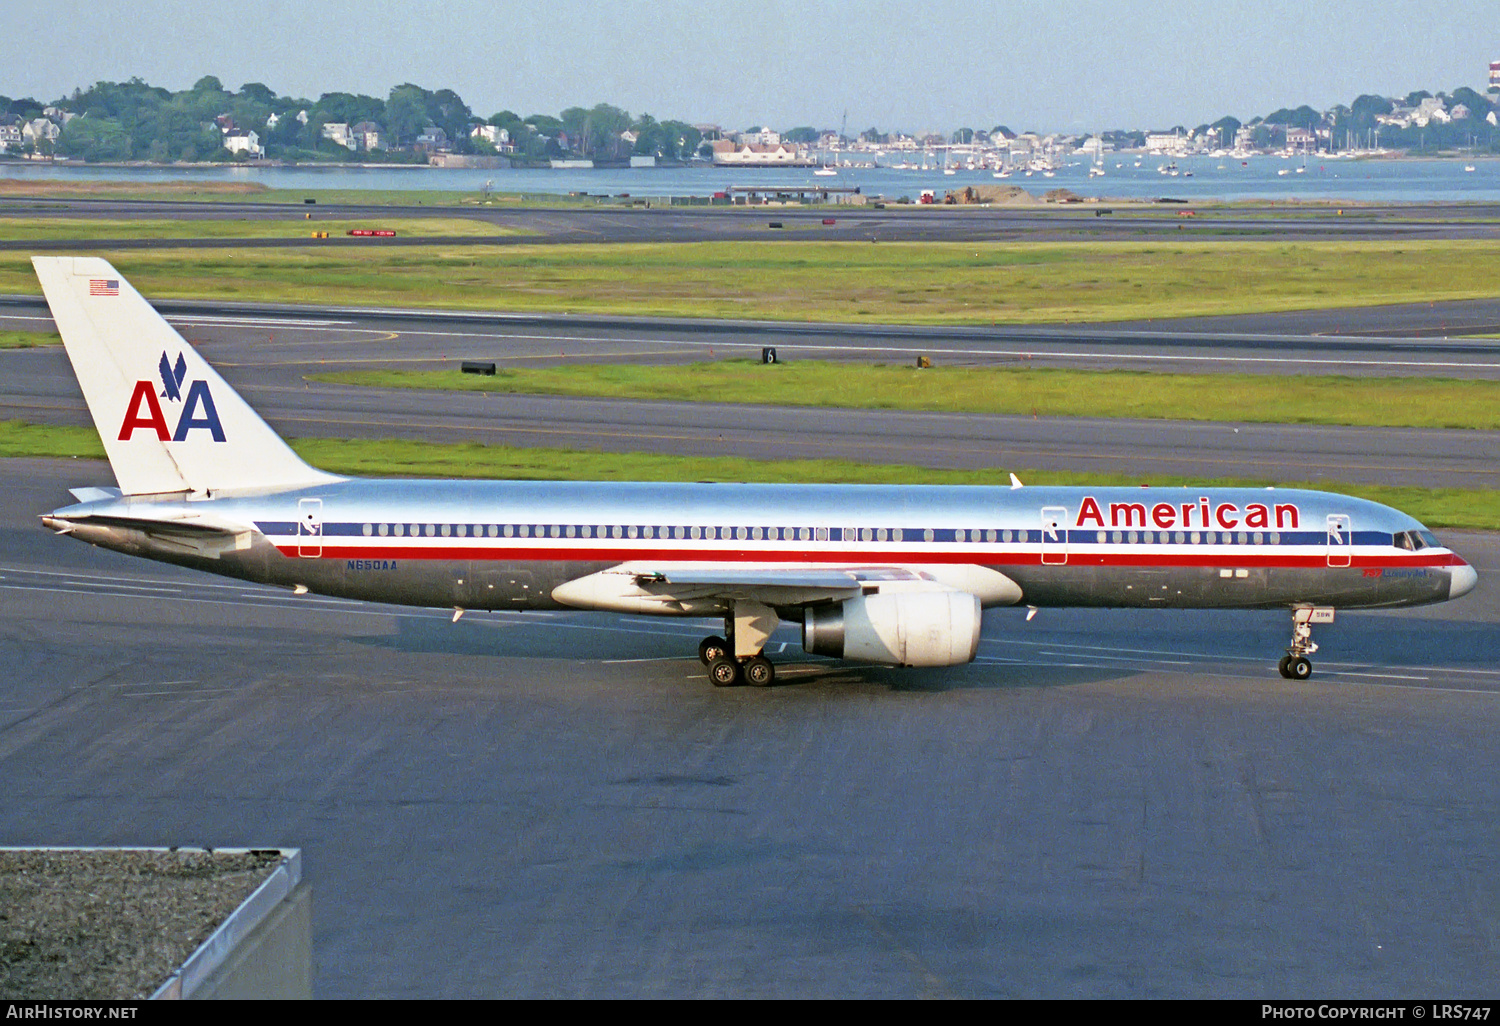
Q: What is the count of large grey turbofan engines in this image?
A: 1